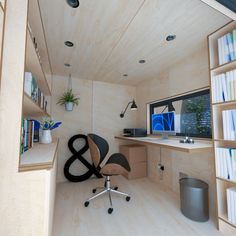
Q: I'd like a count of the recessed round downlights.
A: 6